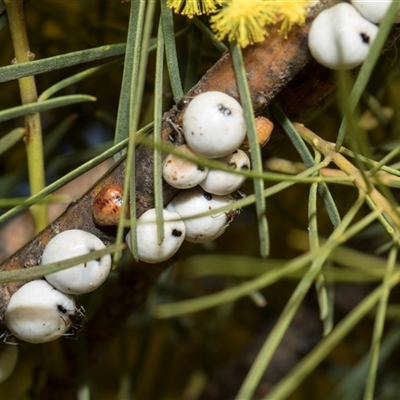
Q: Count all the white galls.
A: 9